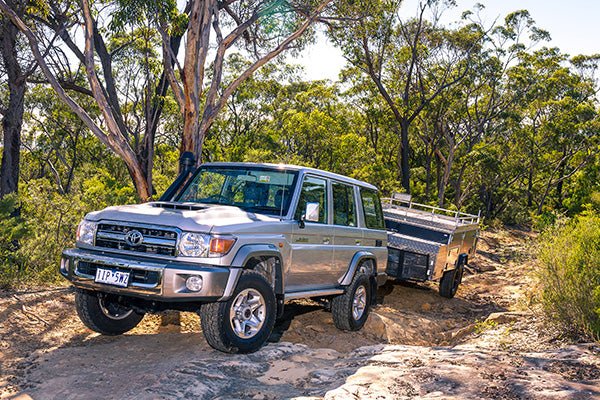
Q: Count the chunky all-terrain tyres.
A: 4